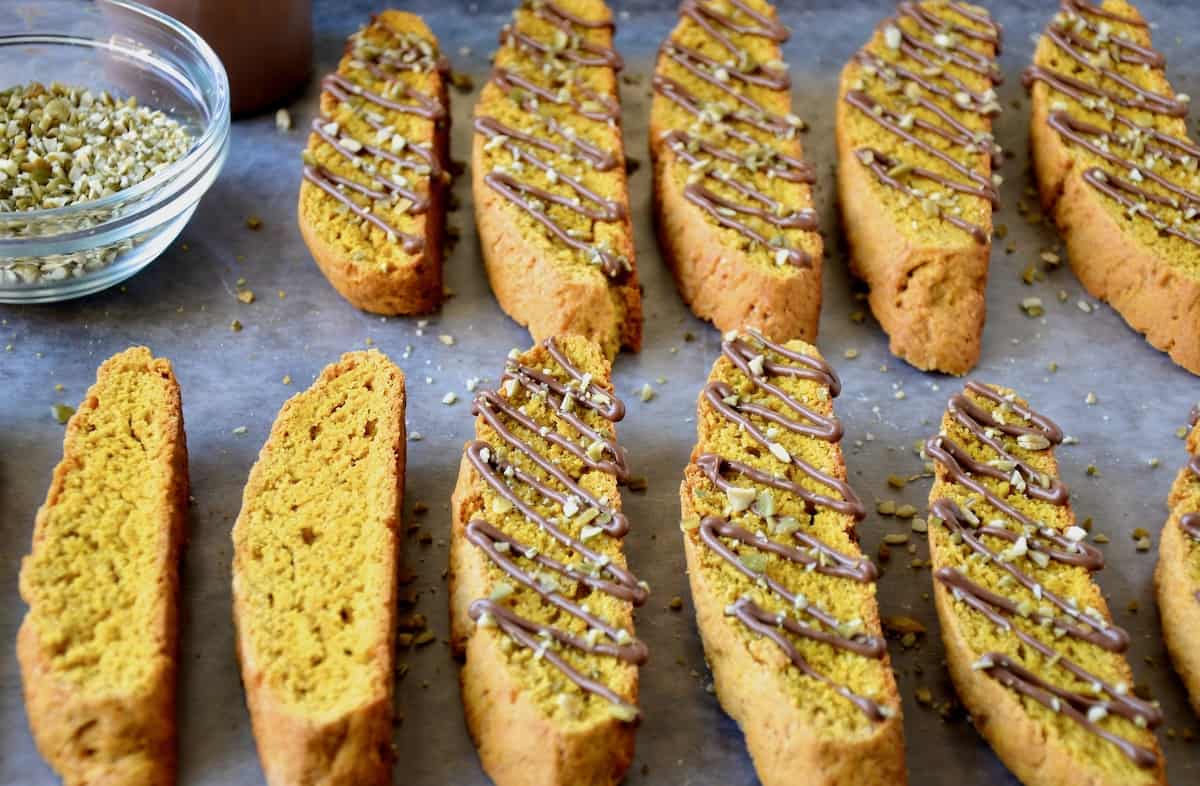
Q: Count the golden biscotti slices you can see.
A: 11